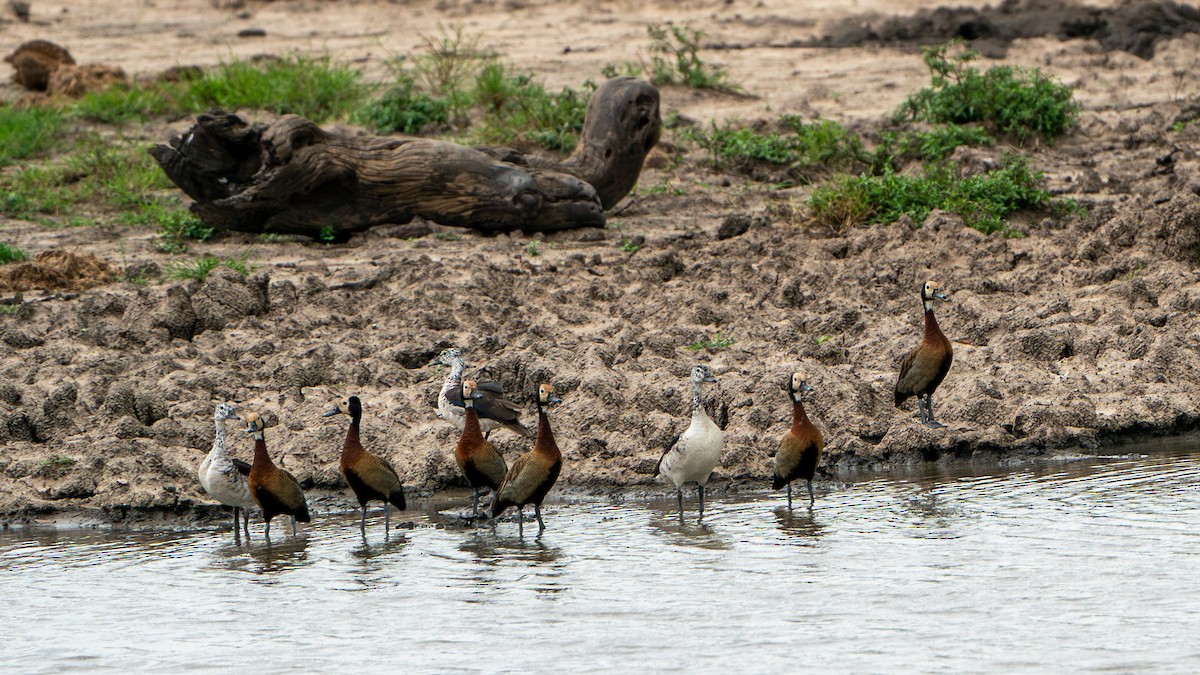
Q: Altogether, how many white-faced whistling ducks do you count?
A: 6